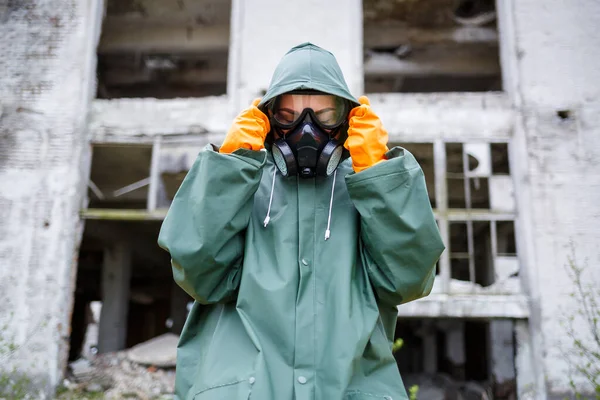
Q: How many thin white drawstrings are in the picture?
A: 2